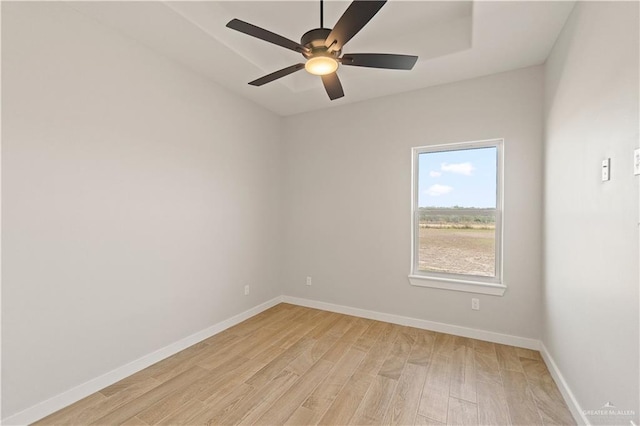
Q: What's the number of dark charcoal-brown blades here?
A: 5